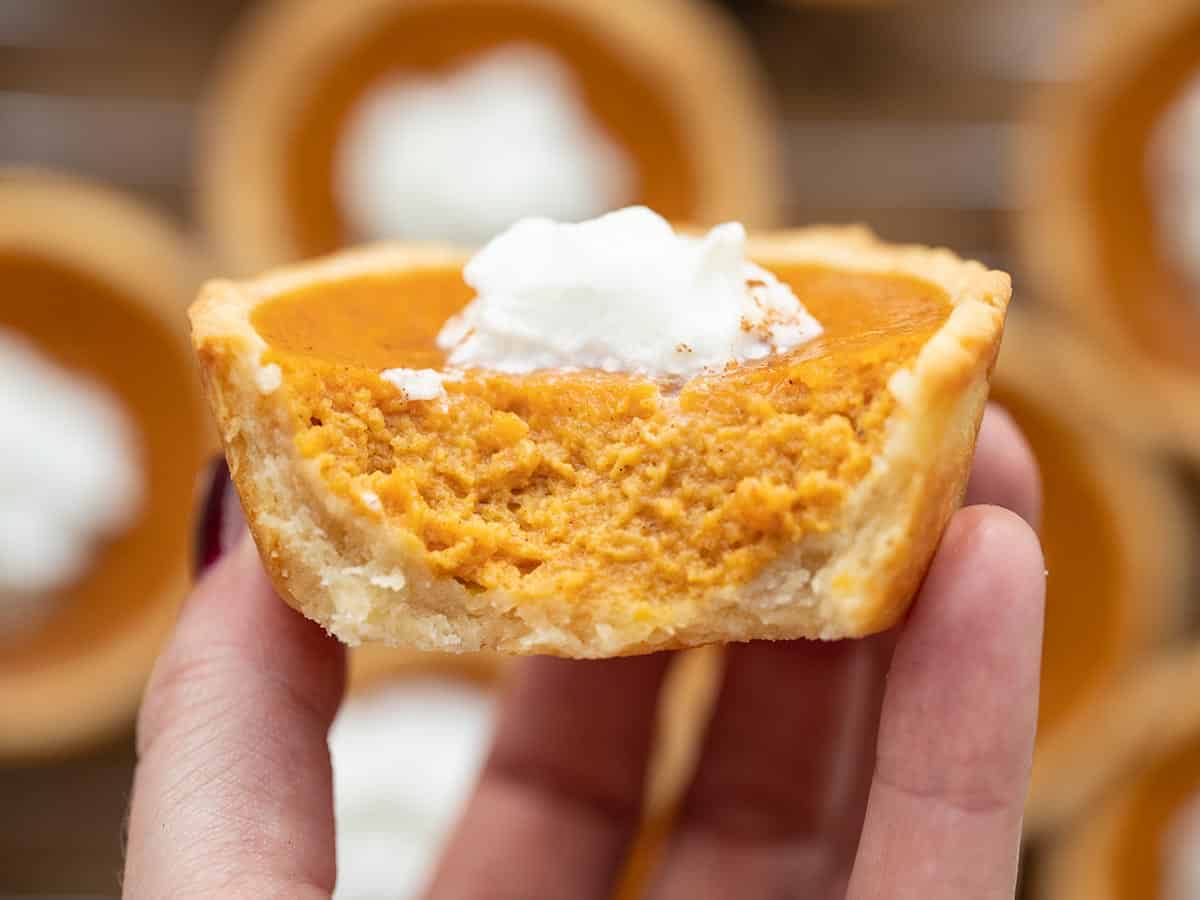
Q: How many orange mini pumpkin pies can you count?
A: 7